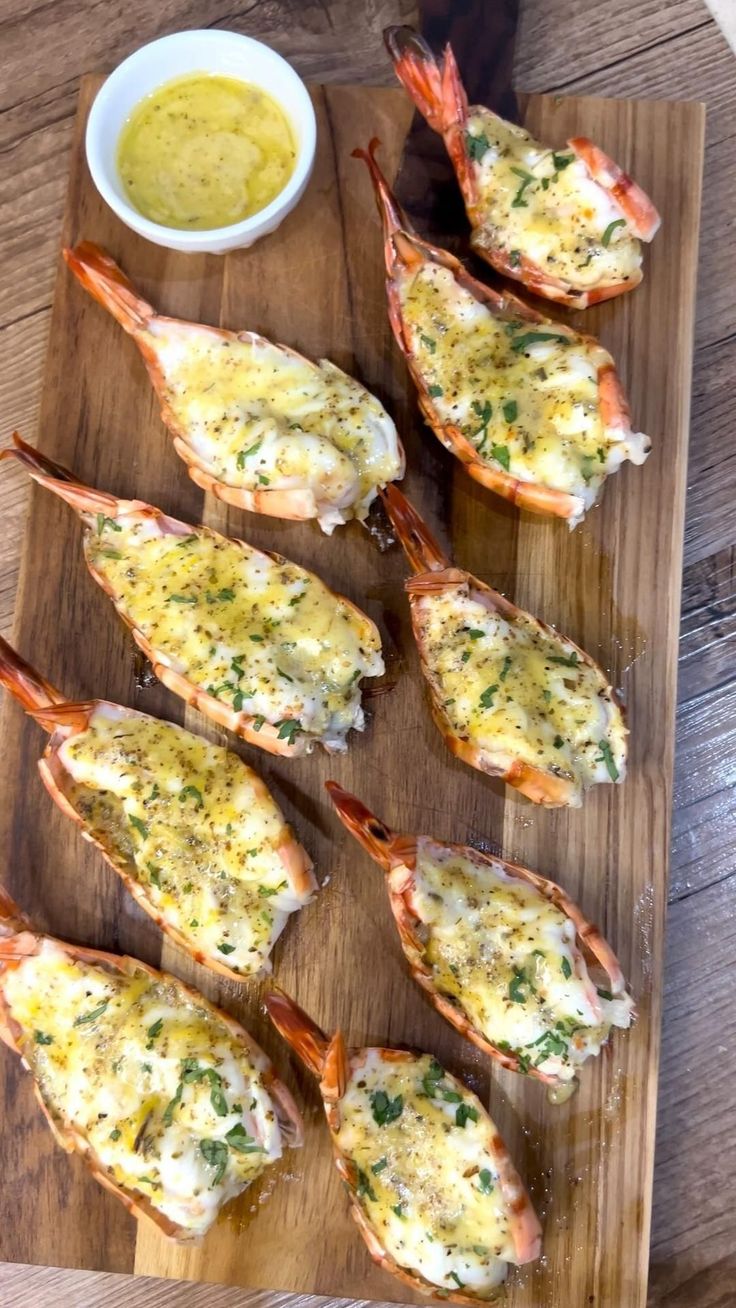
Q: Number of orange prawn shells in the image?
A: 9